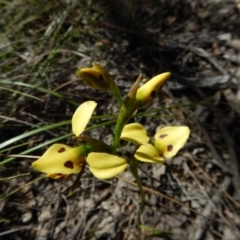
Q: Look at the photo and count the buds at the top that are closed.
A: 2